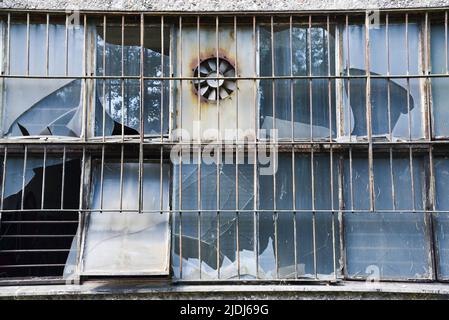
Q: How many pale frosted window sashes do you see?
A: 1